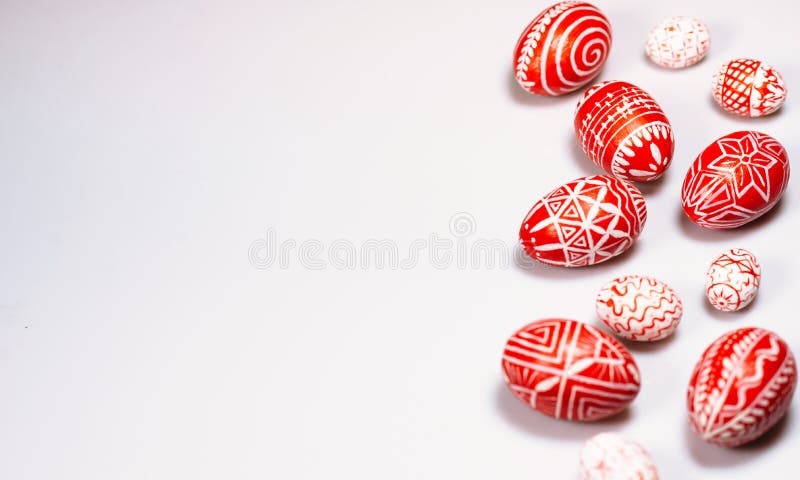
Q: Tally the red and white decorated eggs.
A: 11